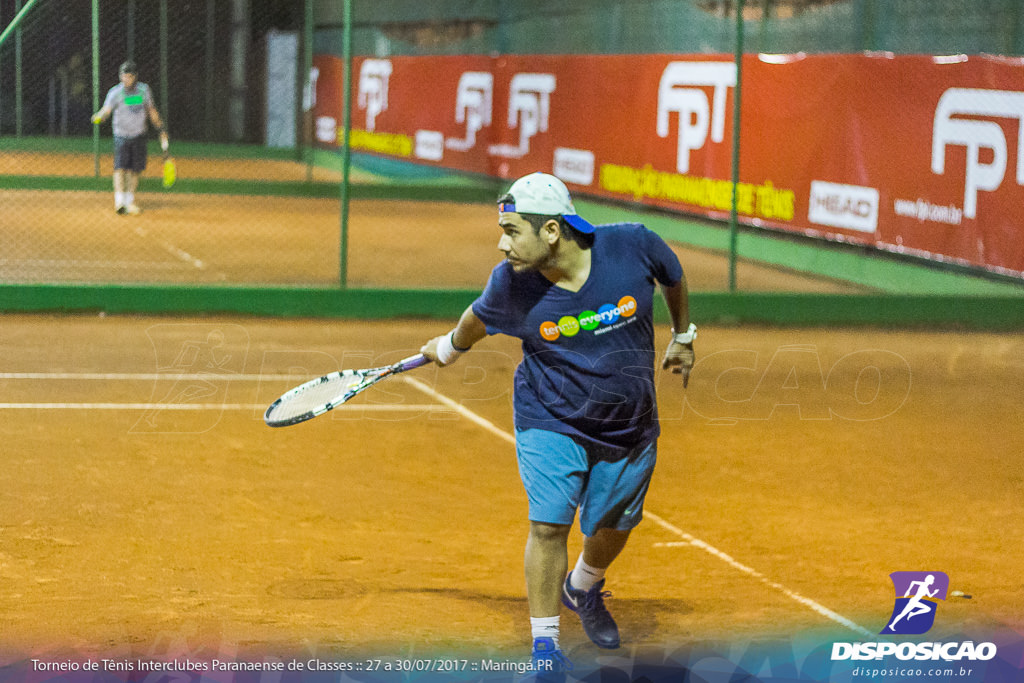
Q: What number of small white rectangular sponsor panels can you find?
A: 4